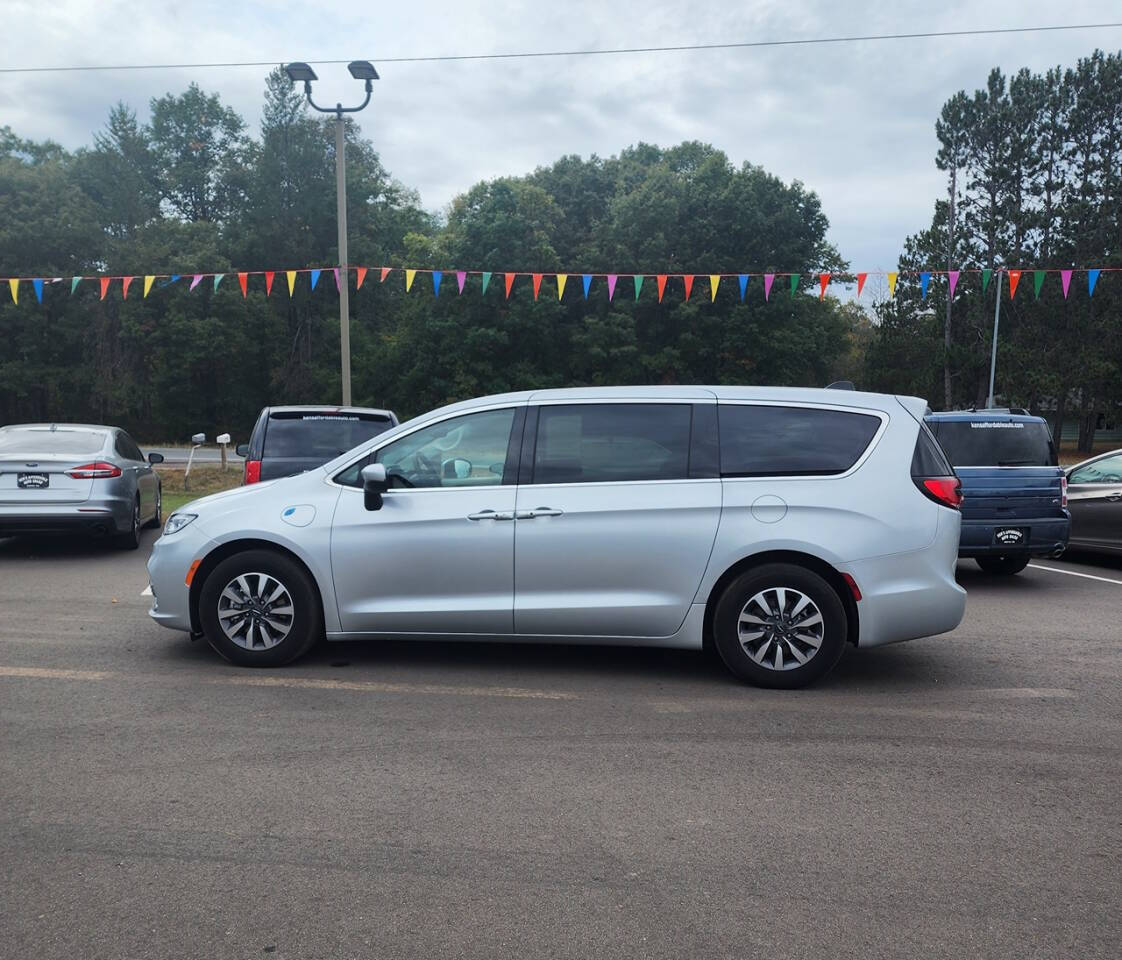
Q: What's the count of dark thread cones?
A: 0